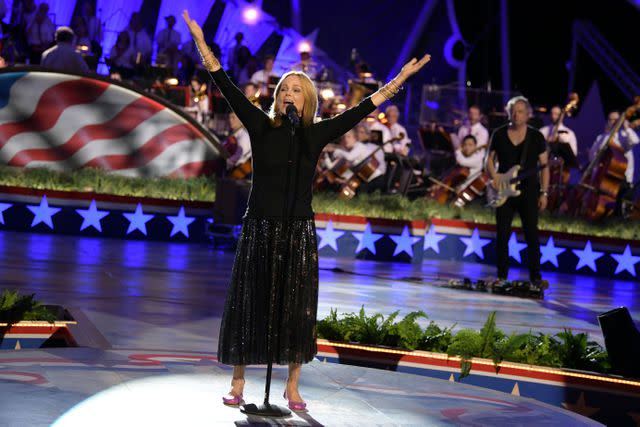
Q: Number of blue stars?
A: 14